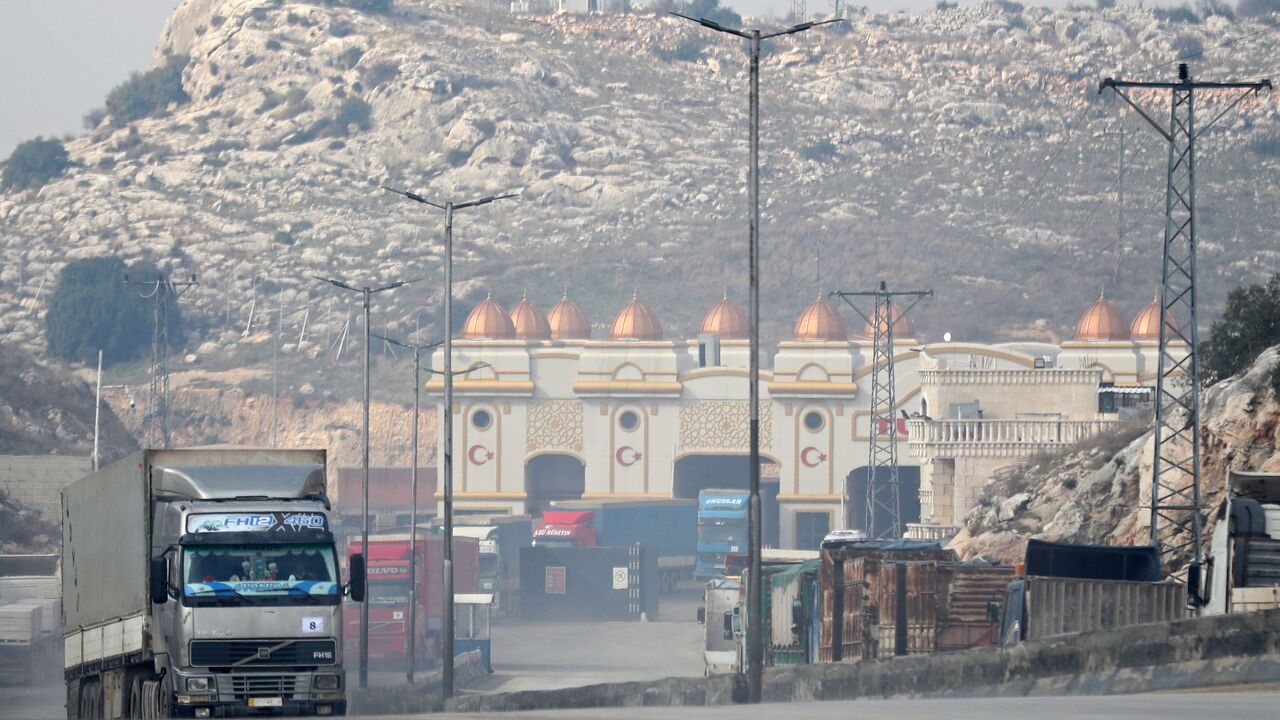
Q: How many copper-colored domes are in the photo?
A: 9